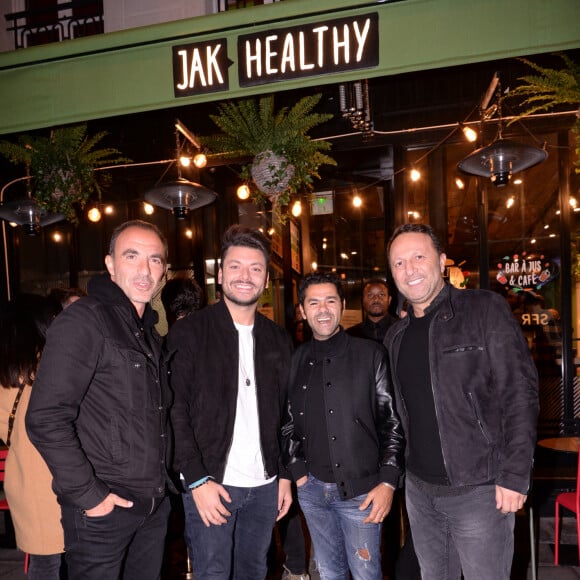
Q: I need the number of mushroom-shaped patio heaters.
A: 3